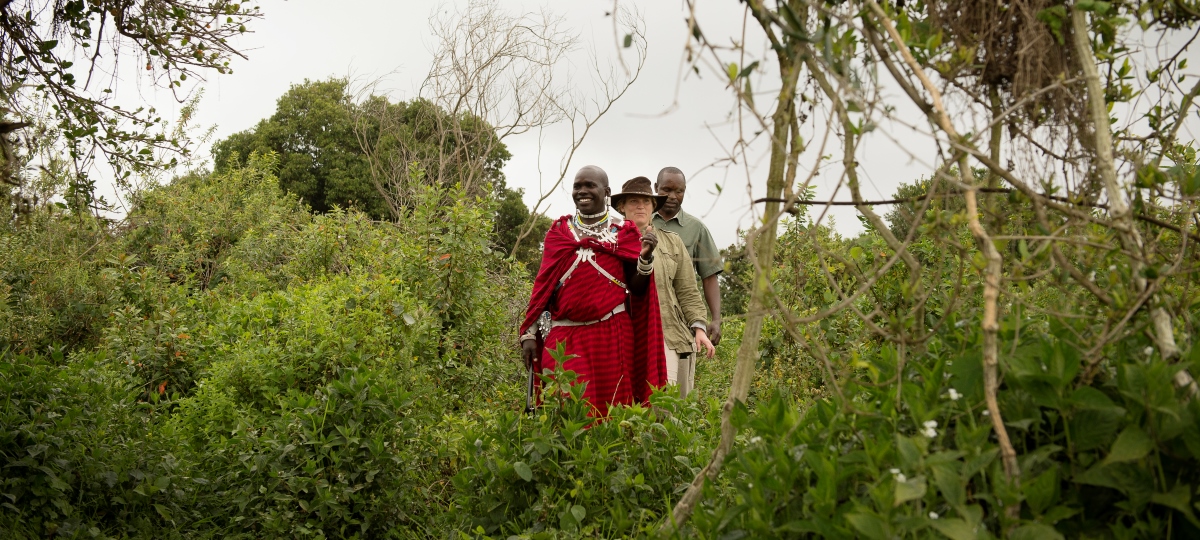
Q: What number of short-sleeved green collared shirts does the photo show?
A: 1